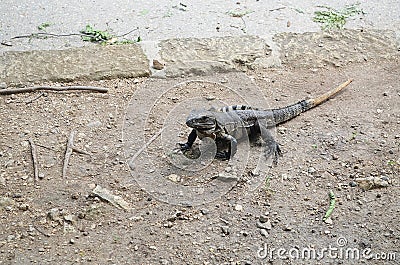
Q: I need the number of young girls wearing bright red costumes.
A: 0